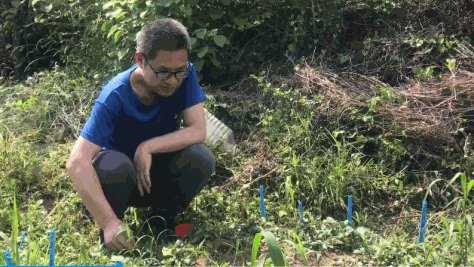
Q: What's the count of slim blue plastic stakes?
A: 7